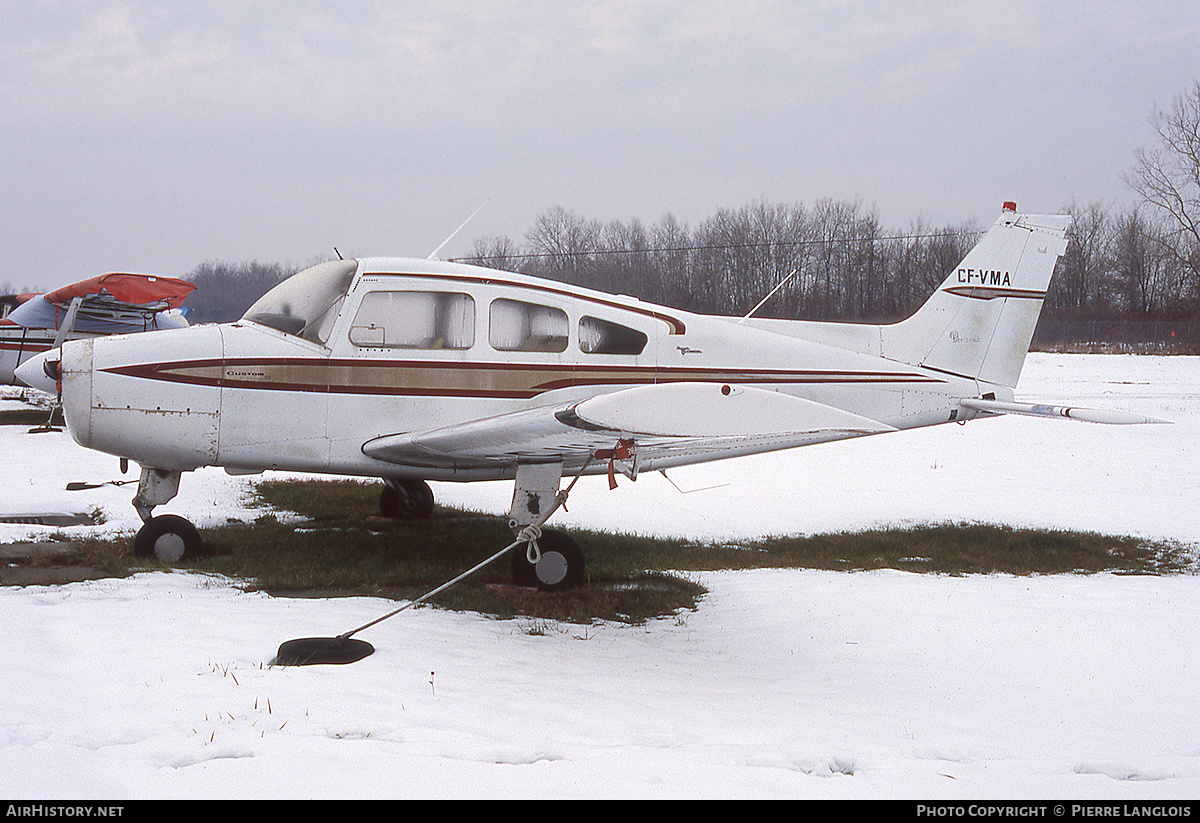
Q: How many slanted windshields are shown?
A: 1